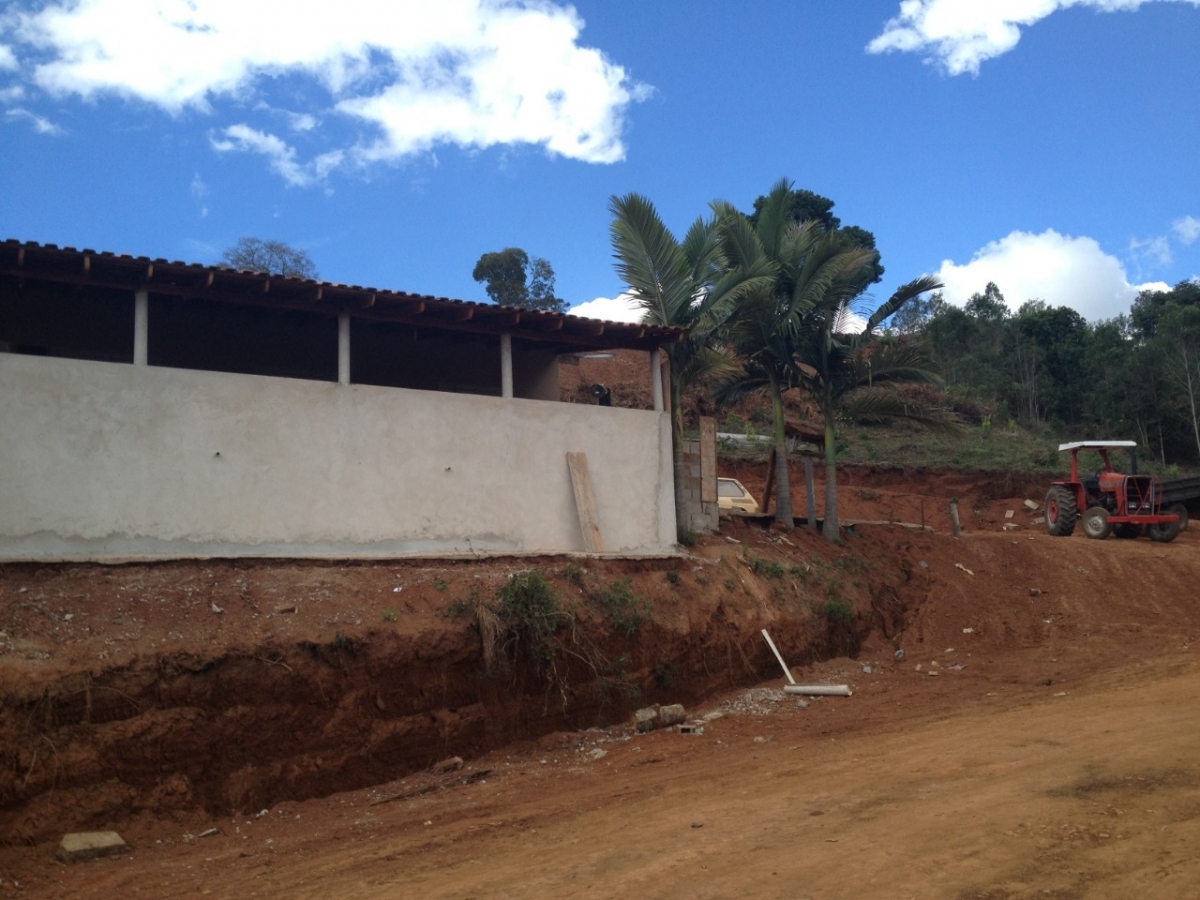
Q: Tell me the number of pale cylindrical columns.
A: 4